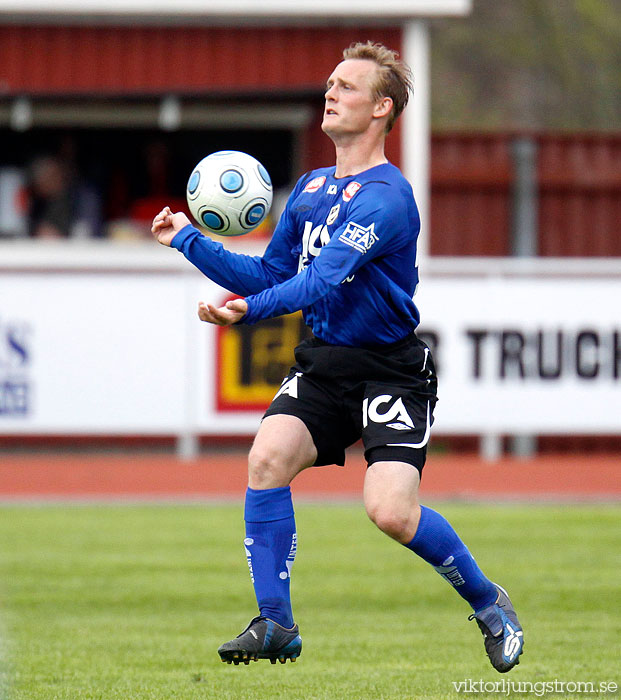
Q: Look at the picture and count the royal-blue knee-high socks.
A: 2